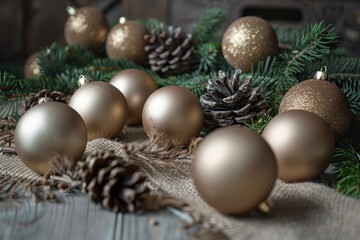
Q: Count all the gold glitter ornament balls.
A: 5